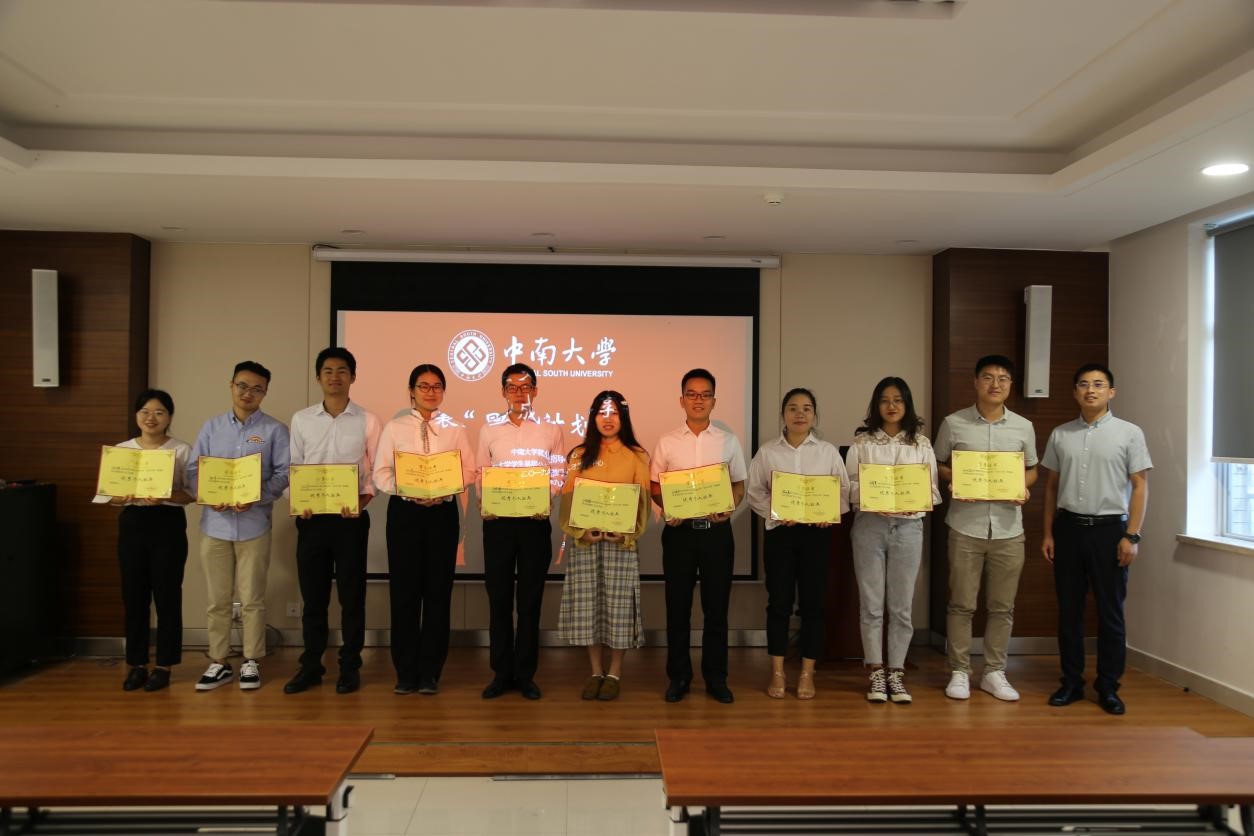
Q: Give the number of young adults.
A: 11